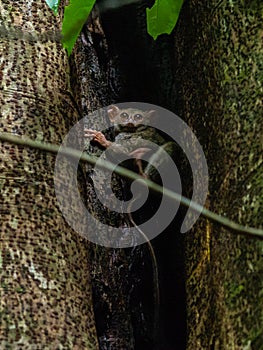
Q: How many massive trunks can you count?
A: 2